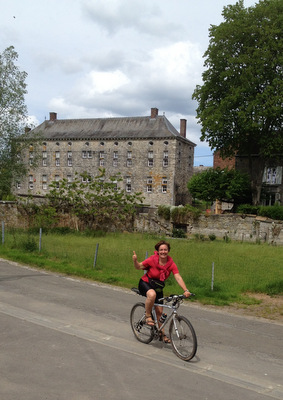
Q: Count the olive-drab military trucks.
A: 0